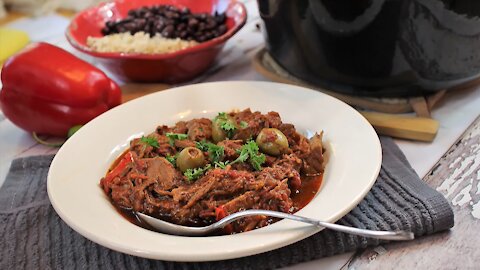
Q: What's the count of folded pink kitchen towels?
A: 0